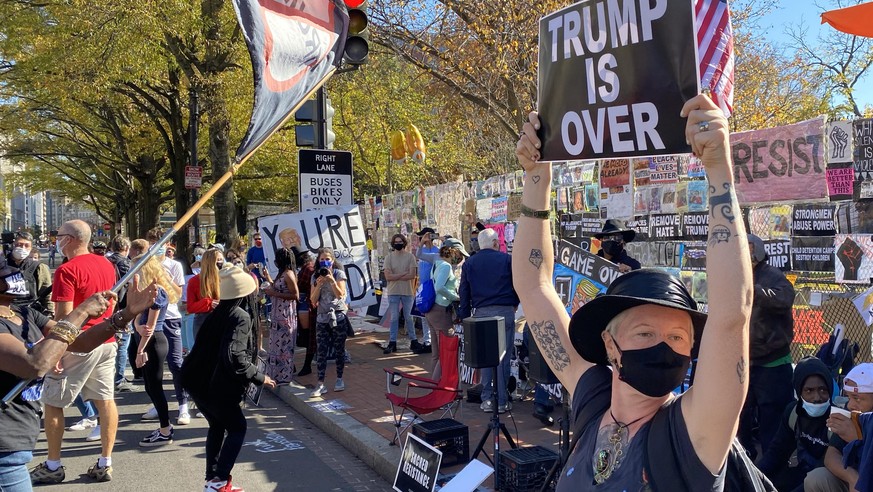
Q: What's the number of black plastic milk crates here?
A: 2